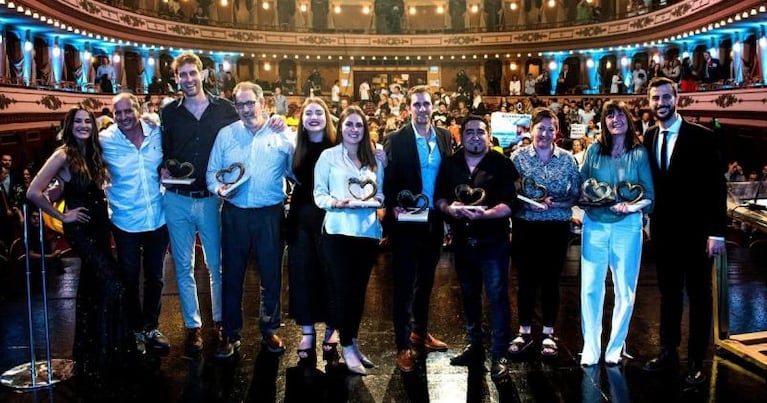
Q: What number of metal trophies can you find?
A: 8